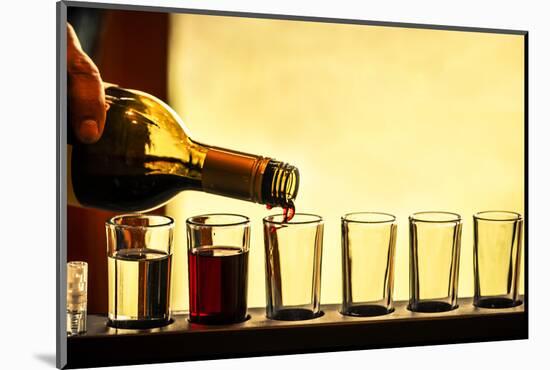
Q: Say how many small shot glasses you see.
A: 6